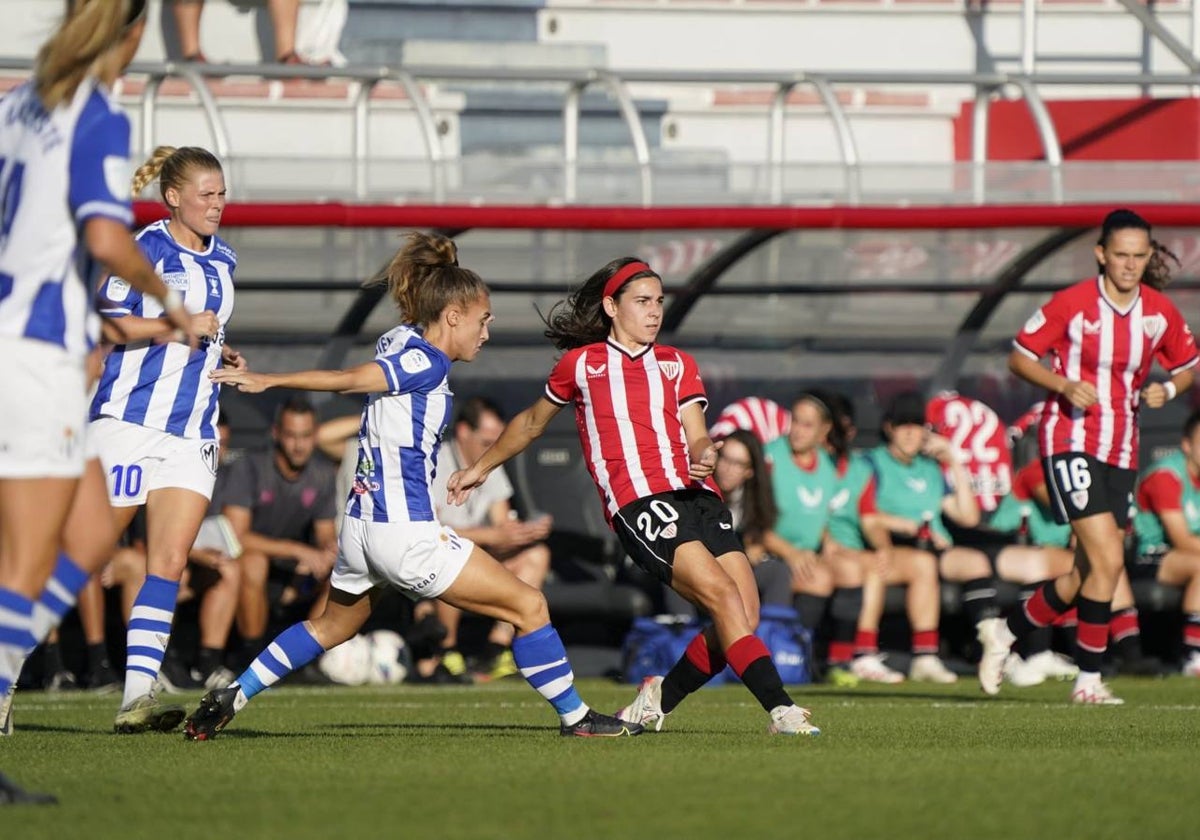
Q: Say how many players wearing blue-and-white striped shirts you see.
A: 3